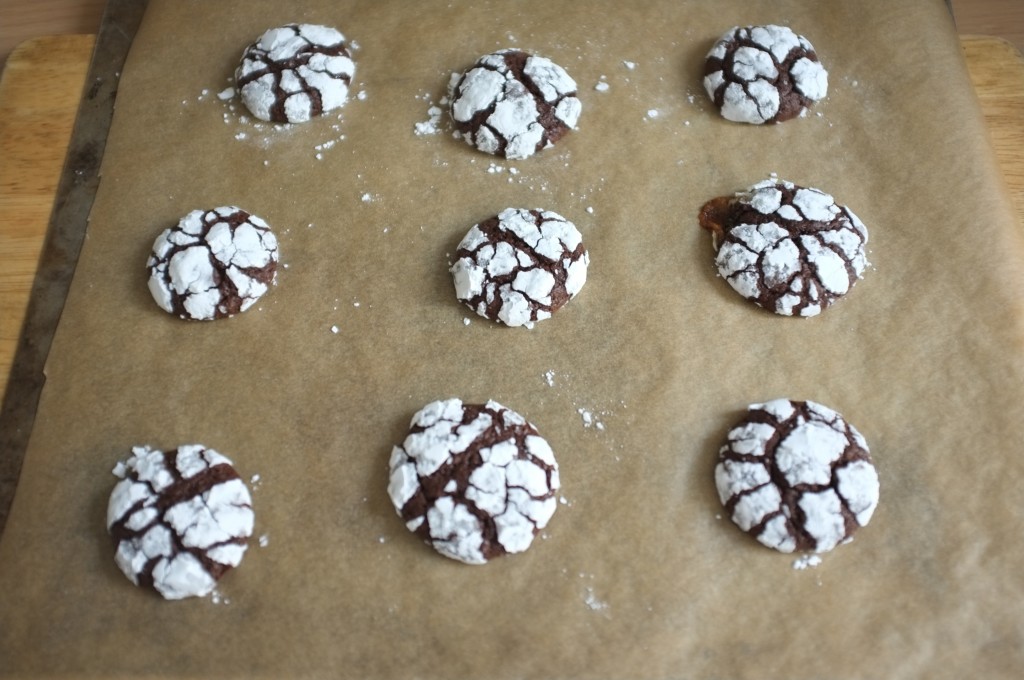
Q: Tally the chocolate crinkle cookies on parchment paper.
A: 9